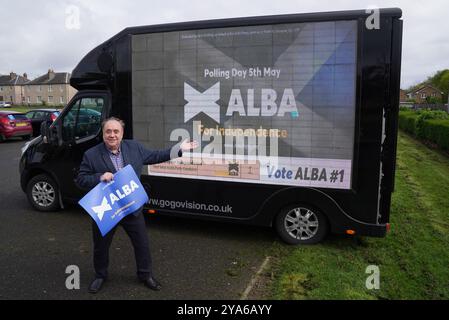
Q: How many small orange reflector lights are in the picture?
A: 2